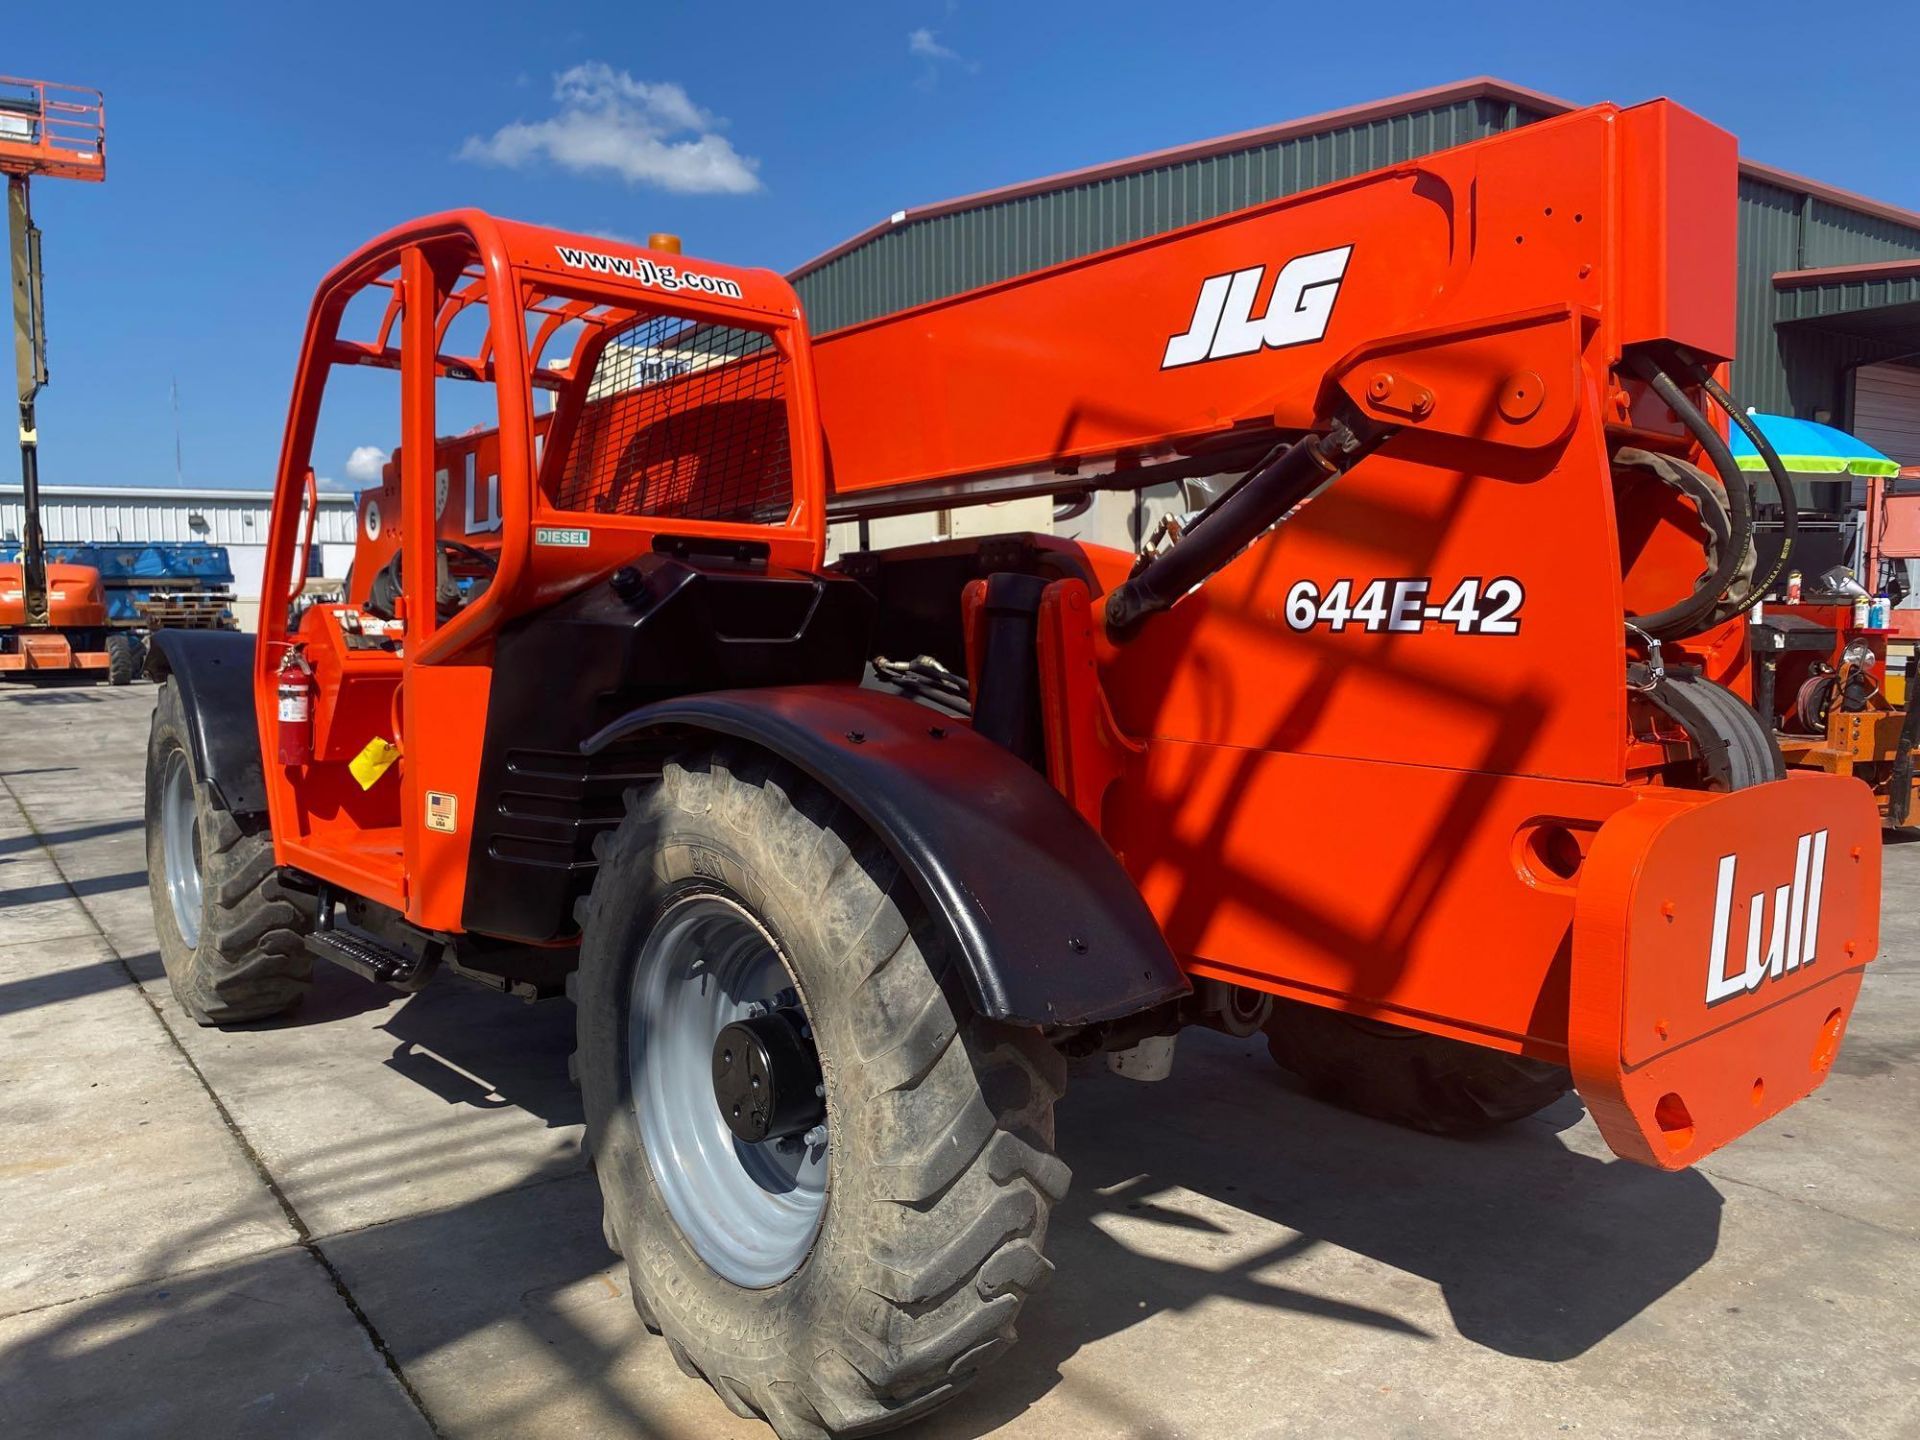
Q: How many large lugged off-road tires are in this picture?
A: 3